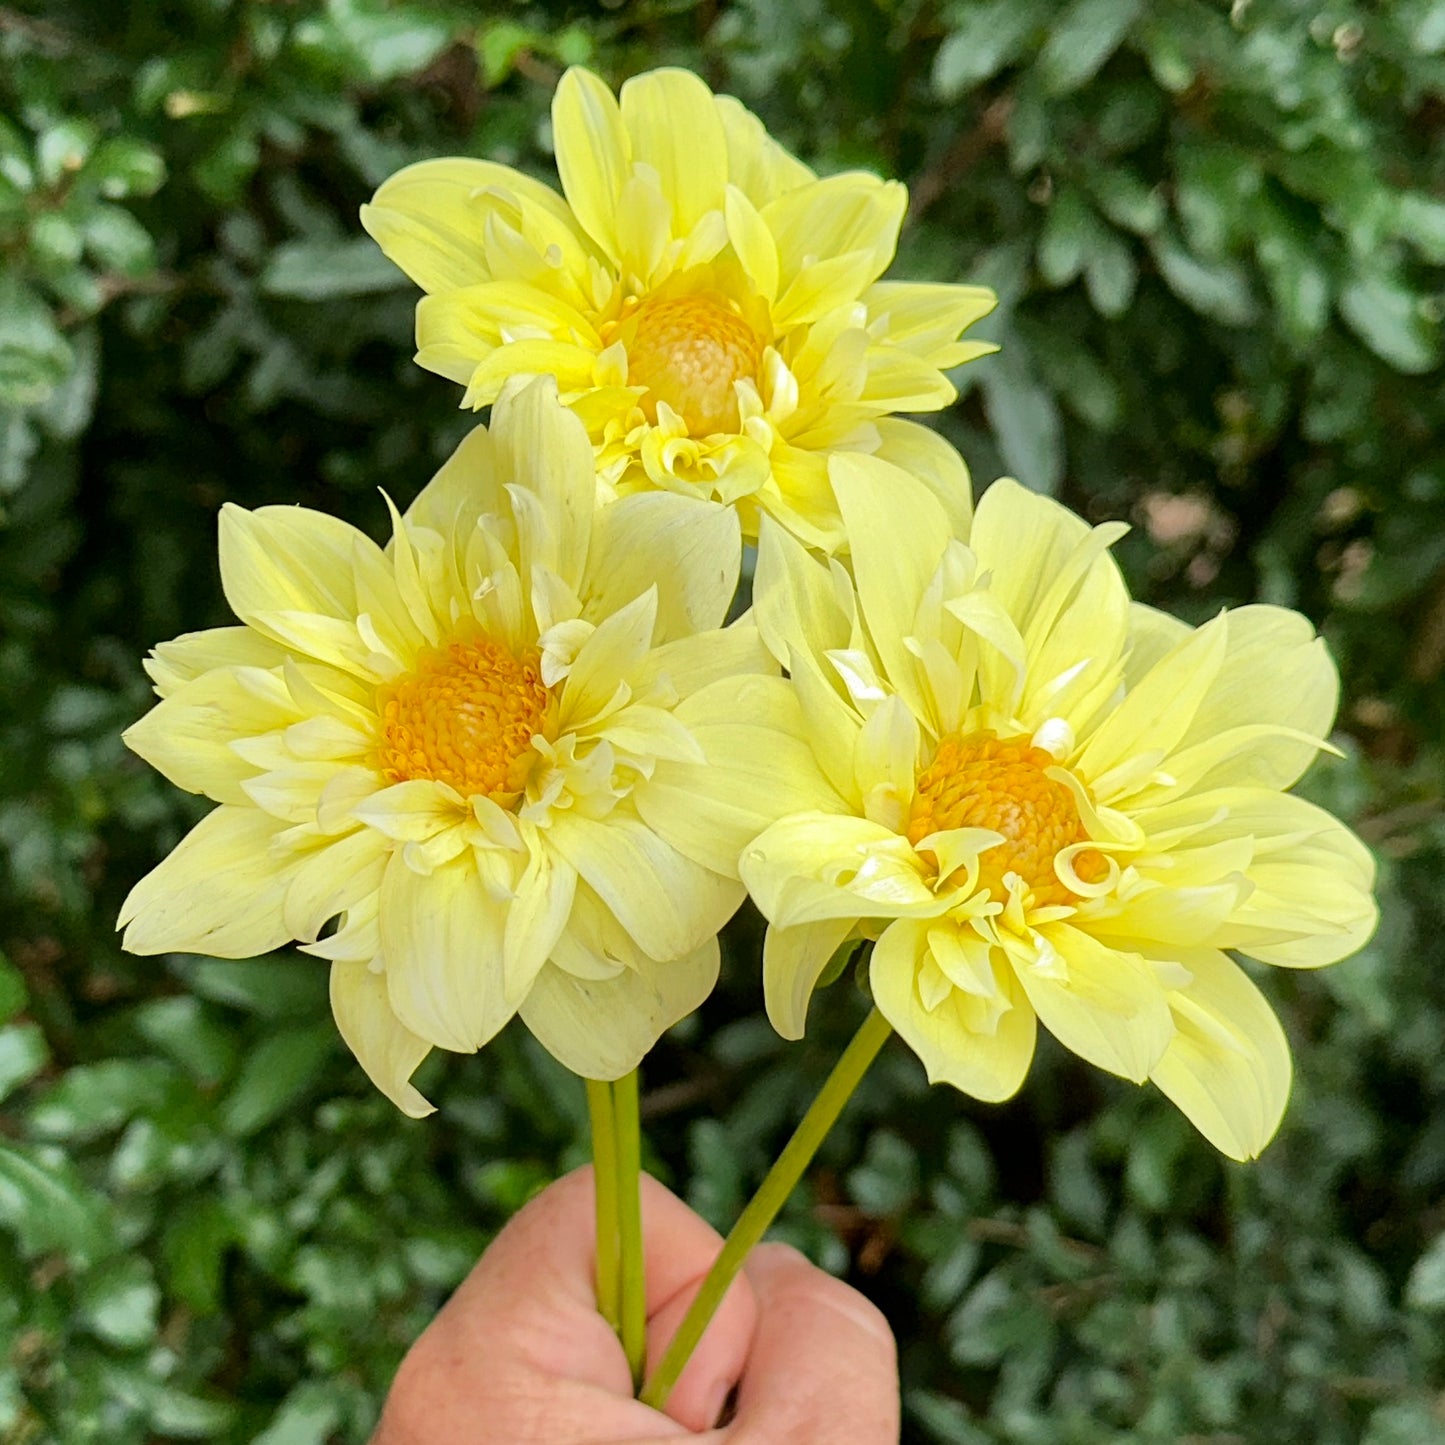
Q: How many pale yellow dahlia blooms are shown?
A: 3